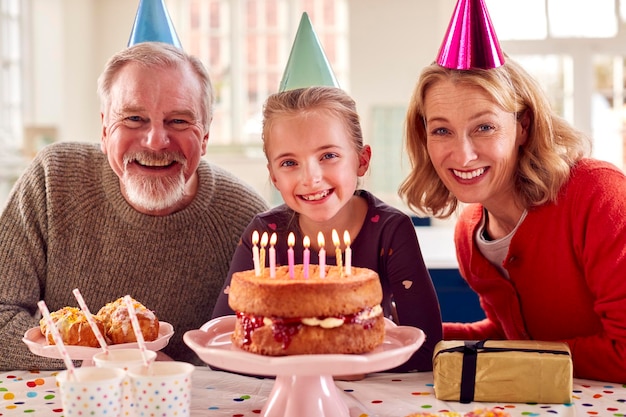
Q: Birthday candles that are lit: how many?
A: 8